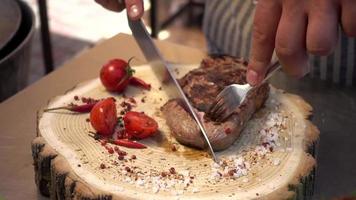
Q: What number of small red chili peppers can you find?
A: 3